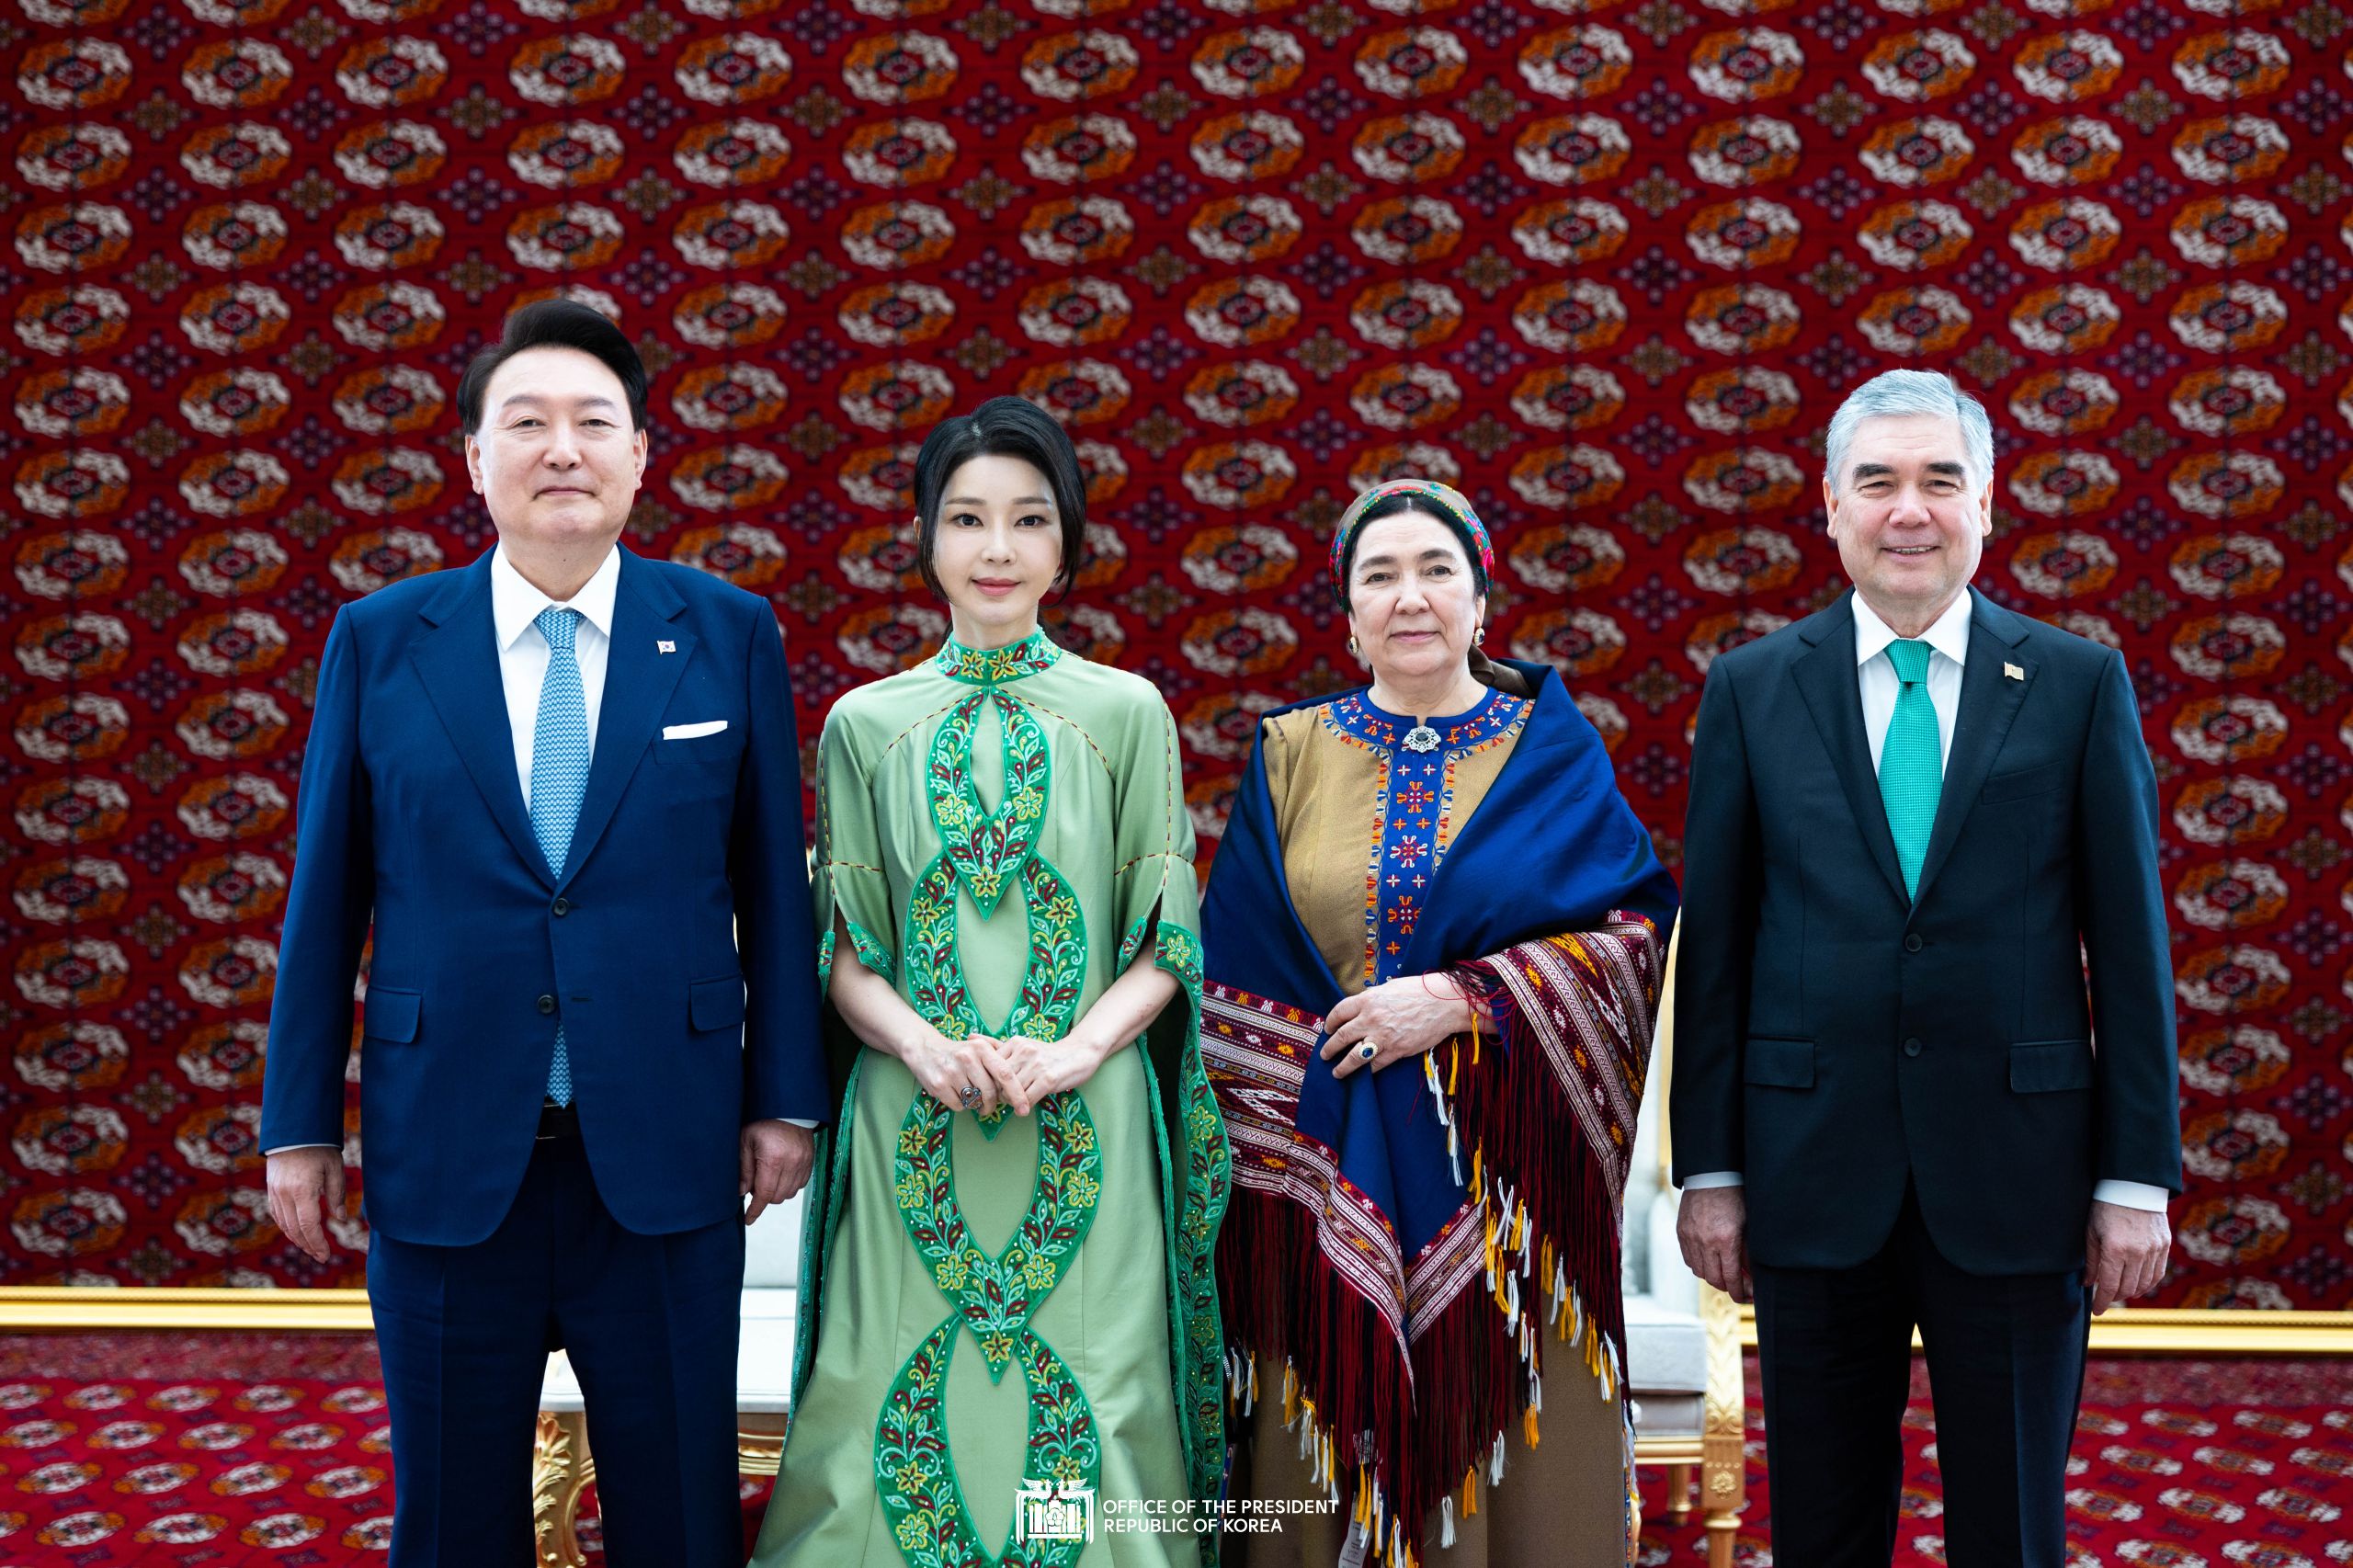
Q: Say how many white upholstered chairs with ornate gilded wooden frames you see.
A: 2